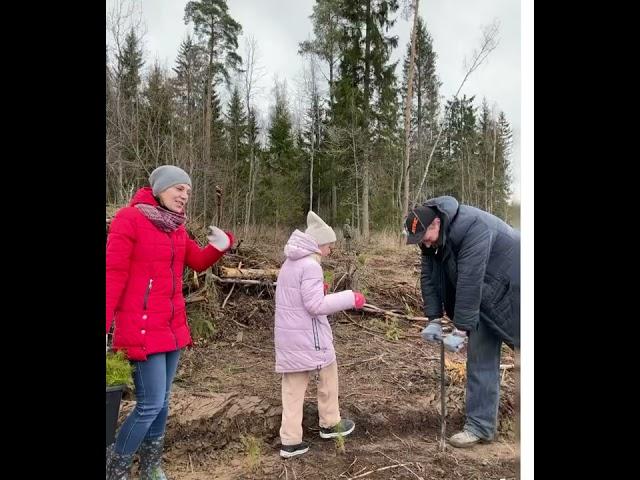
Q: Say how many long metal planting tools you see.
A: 1